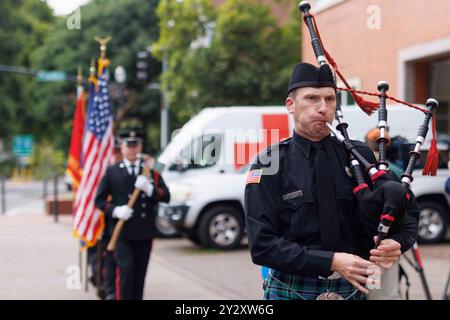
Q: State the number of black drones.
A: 3